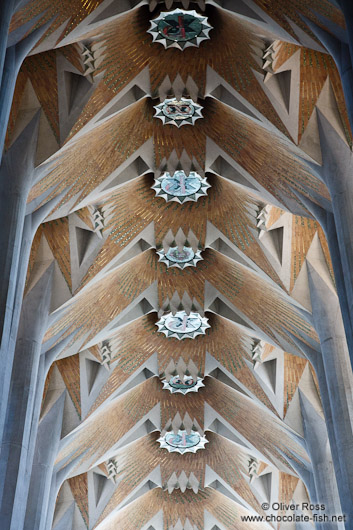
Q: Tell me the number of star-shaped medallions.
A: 7